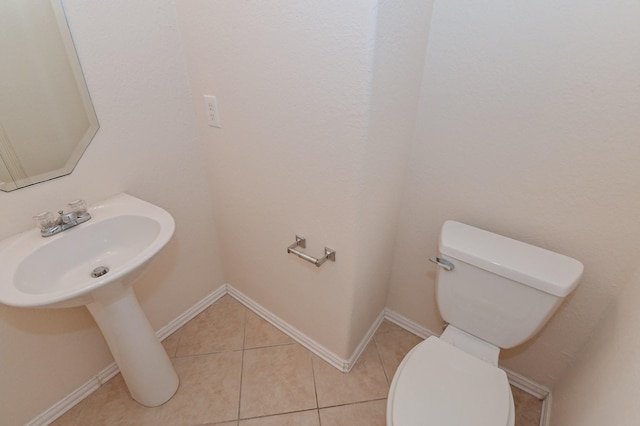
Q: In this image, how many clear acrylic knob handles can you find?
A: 2